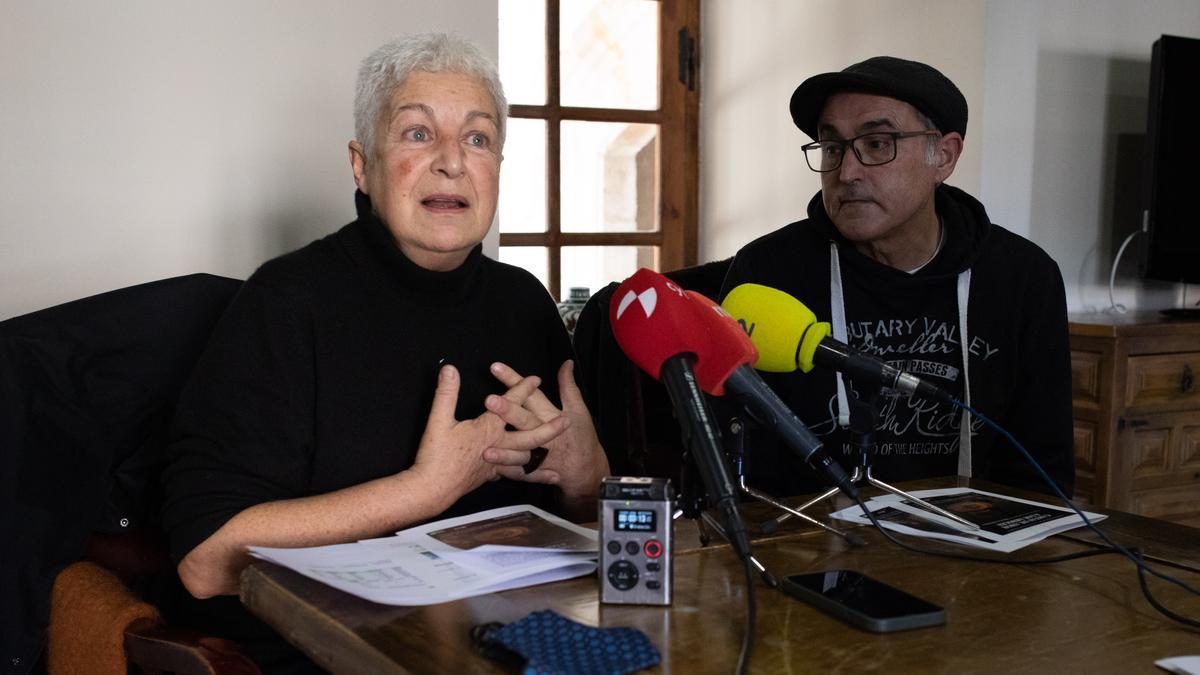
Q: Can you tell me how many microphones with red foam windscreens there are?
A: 2